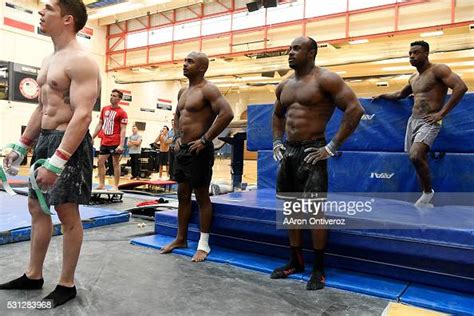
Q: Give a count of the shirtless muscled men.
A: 4